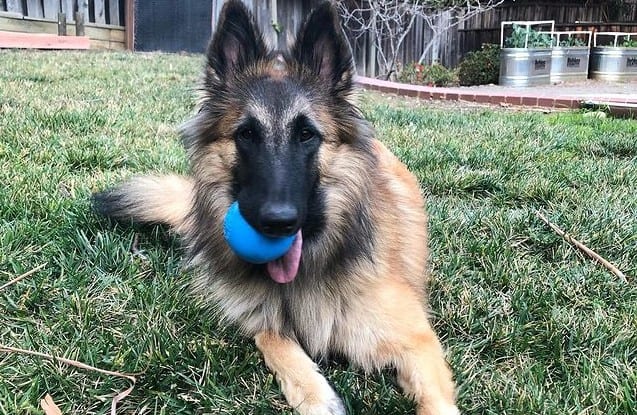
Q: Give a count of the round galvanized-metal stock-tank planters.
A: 3